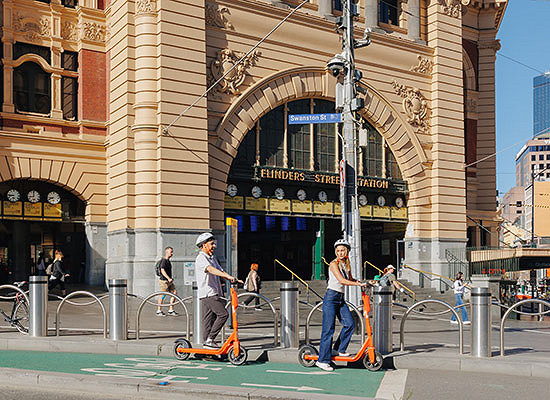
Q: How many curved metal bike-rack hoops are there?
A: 7